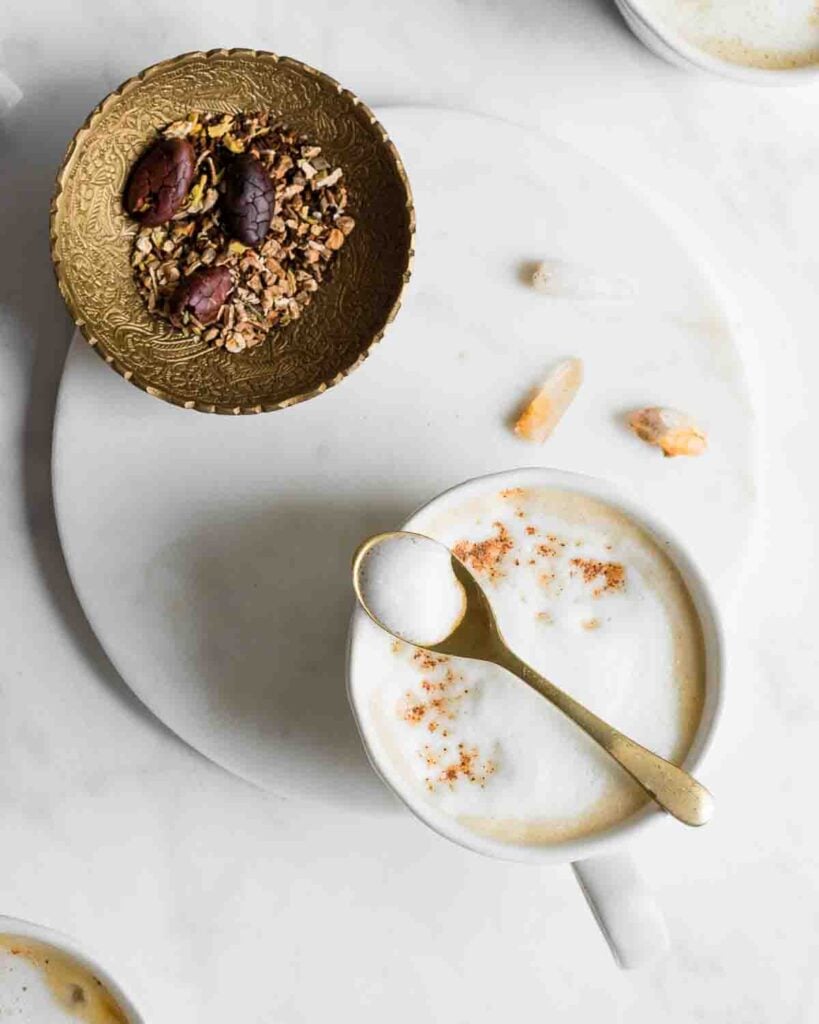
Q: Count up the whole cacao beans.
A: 3